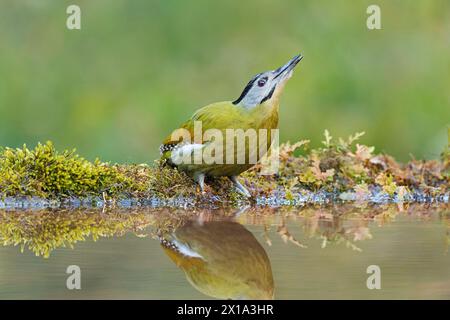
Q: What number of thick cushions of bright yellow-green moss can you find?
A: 1